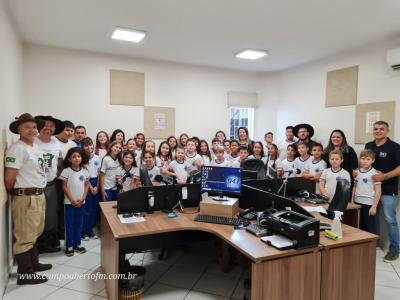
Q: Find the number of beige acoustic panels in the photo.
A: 4